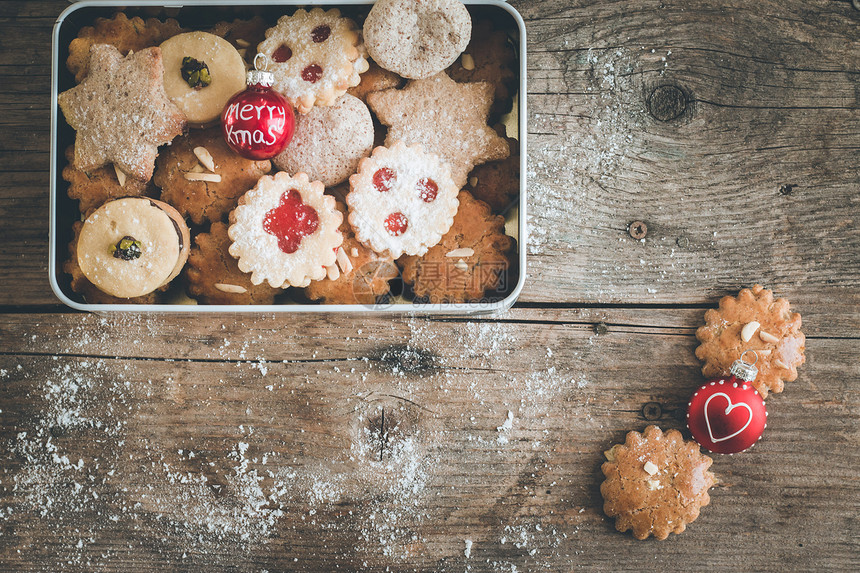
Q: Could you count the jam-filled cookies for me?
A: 3